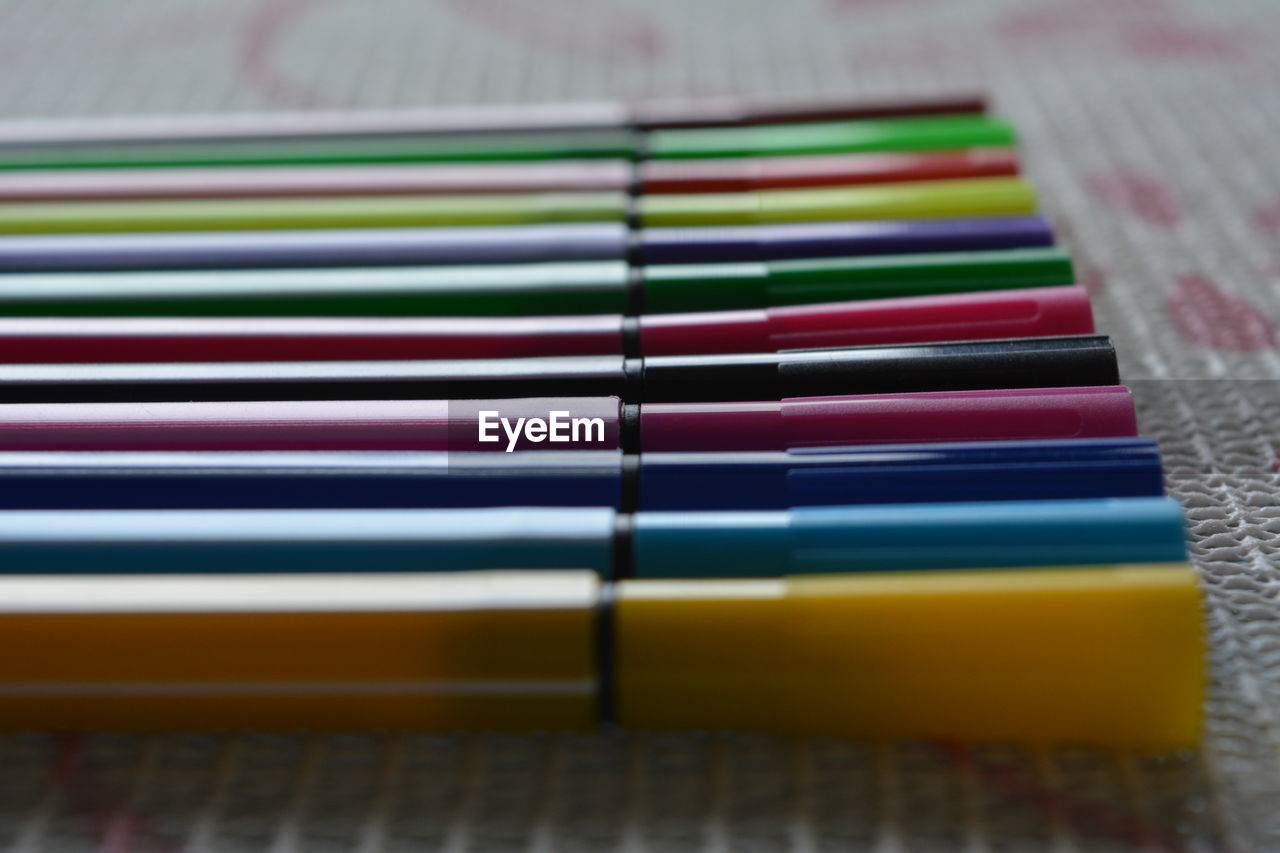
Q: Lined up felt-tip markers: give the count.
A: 12